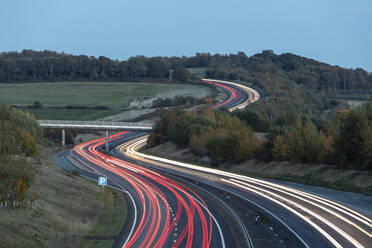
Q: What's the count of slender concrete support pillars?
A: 2